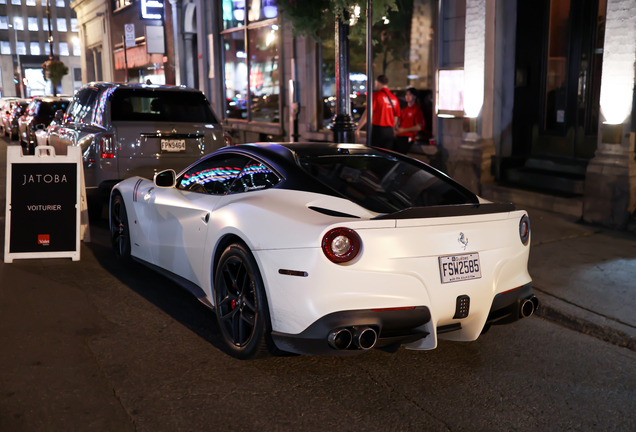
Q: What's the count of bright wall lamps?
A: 2